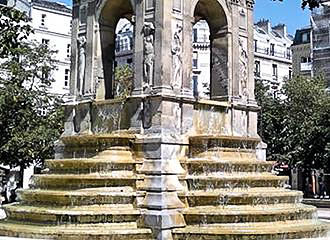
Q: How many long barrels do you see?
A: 0